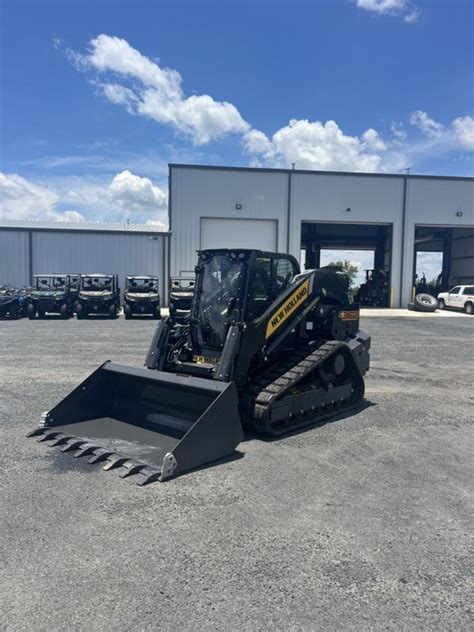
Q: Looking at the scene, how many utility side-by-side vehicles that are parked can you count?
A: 4